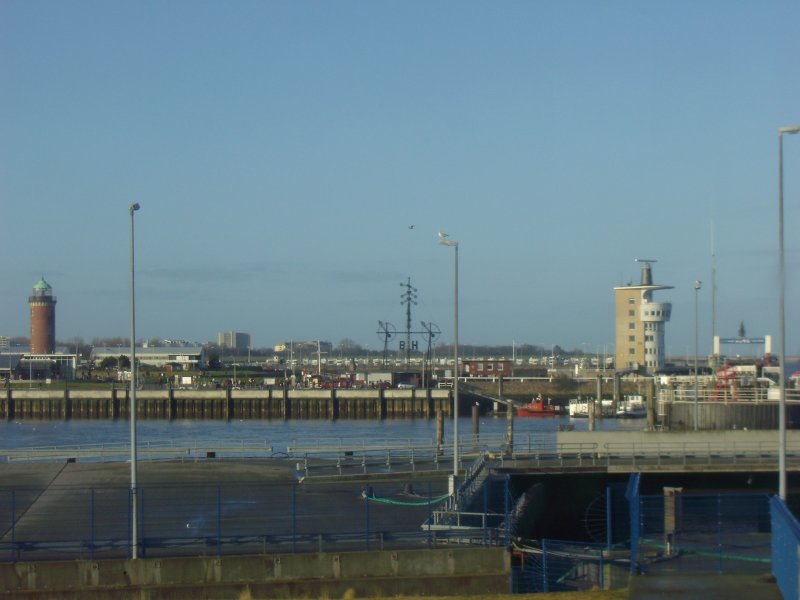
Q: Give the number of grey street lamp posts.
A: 4